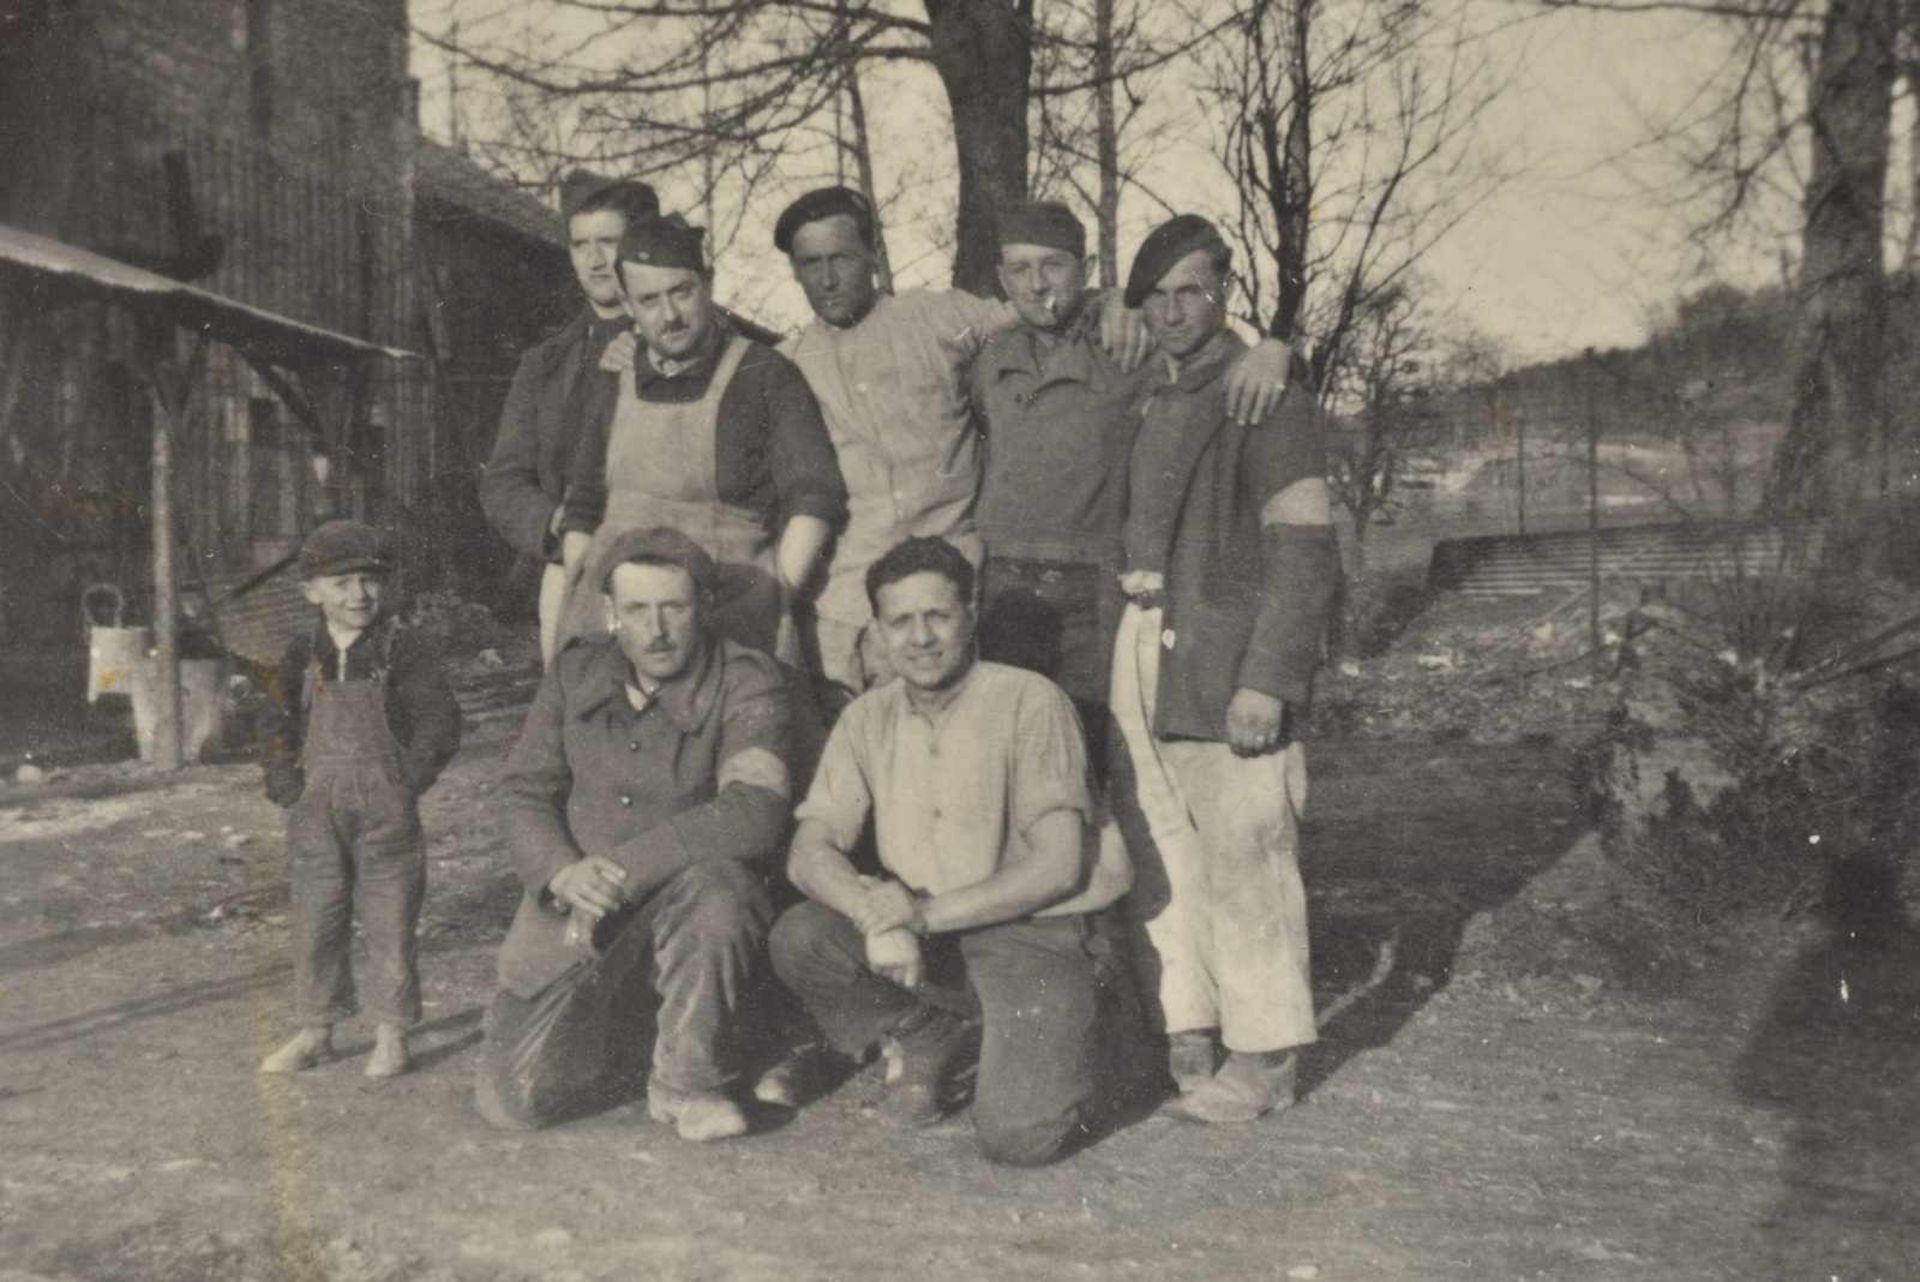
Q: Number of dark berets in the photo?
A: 2